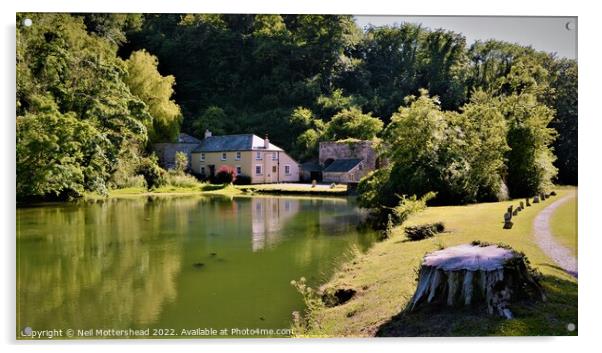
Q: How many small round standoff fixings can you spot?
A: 4